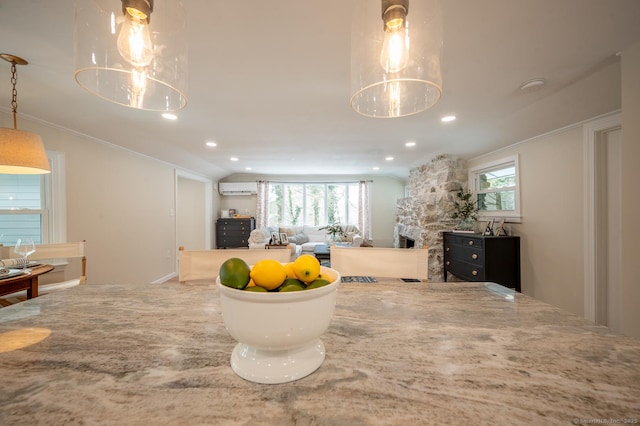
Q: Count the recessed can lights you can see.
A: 8